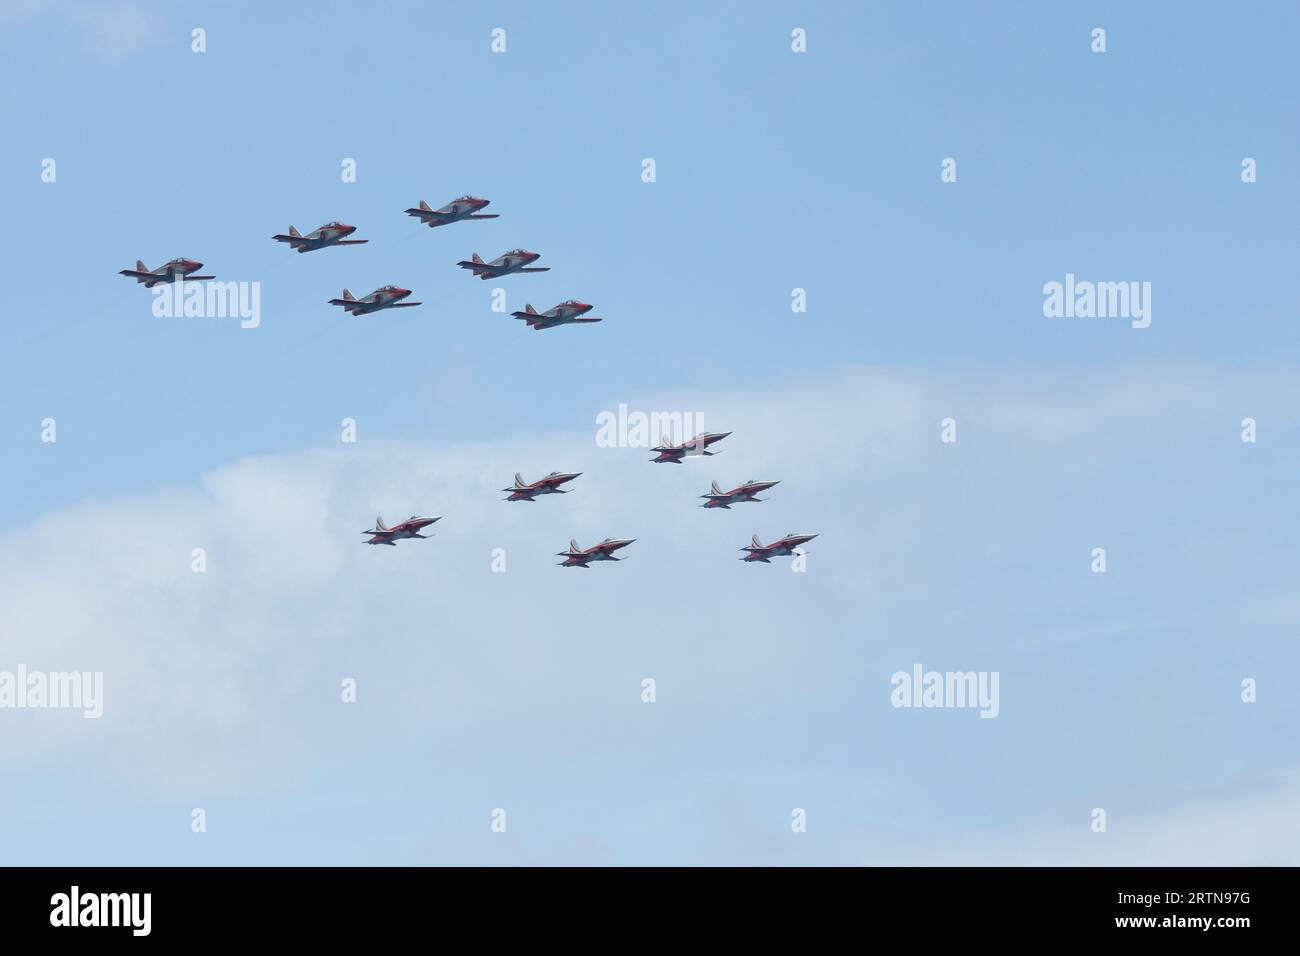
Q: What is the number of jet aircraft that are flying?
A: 12